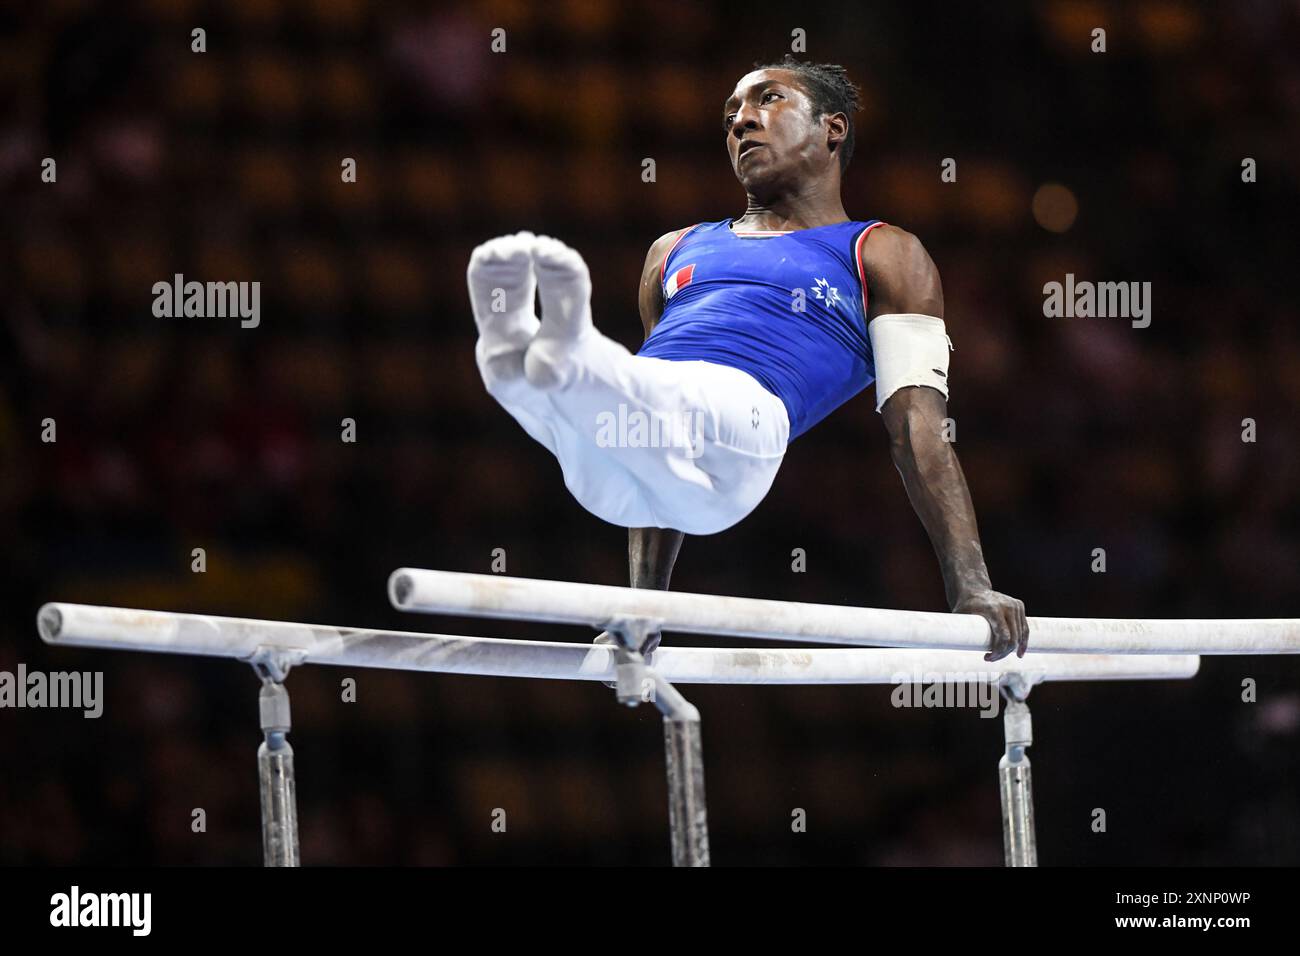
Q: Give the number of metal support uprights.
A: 3